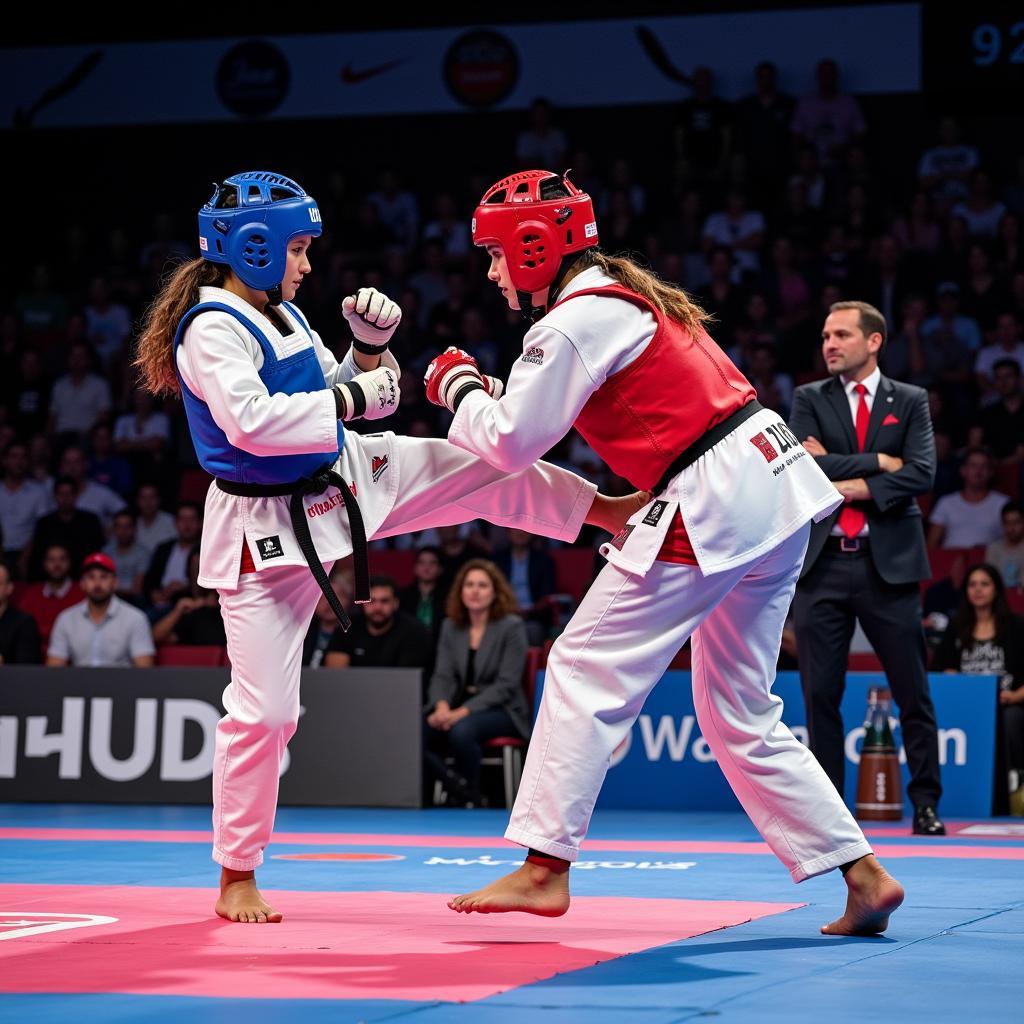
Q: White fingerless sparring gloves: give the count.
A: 2